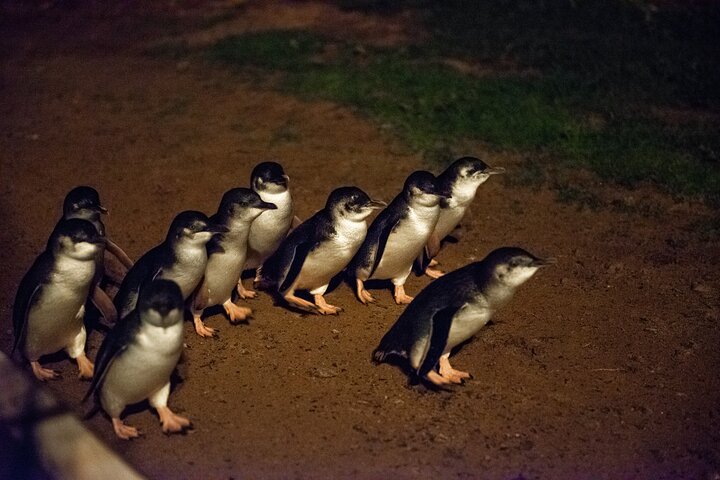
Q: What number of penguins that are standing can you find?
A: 10